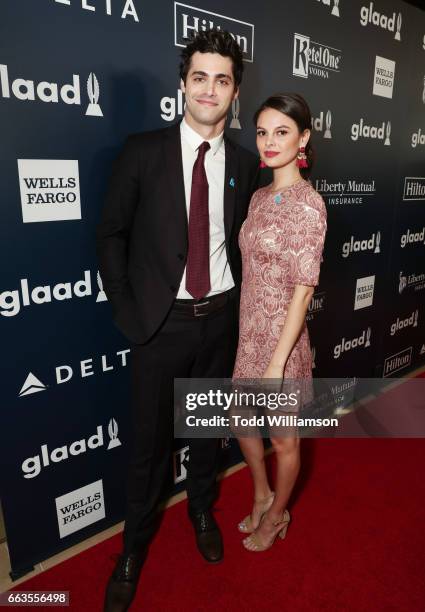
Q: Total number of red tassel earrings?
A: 2